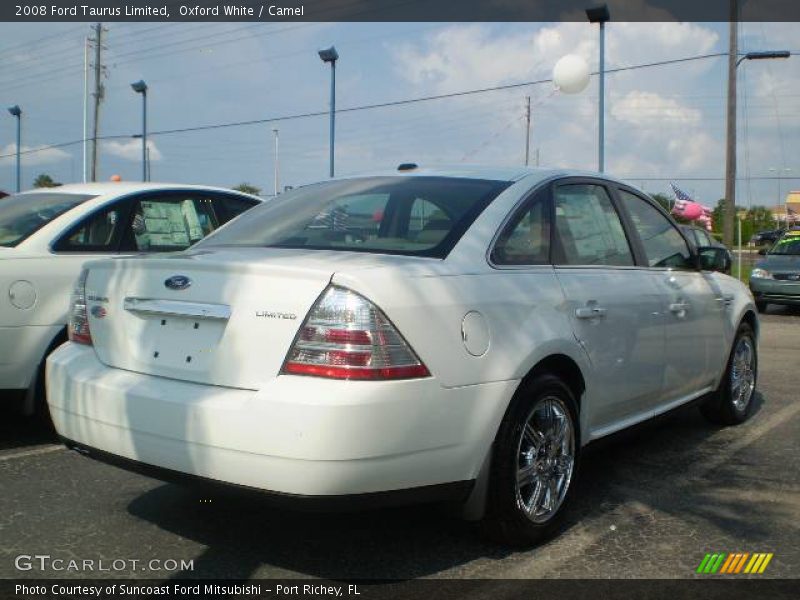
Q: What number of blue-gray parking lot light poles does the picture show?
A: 4